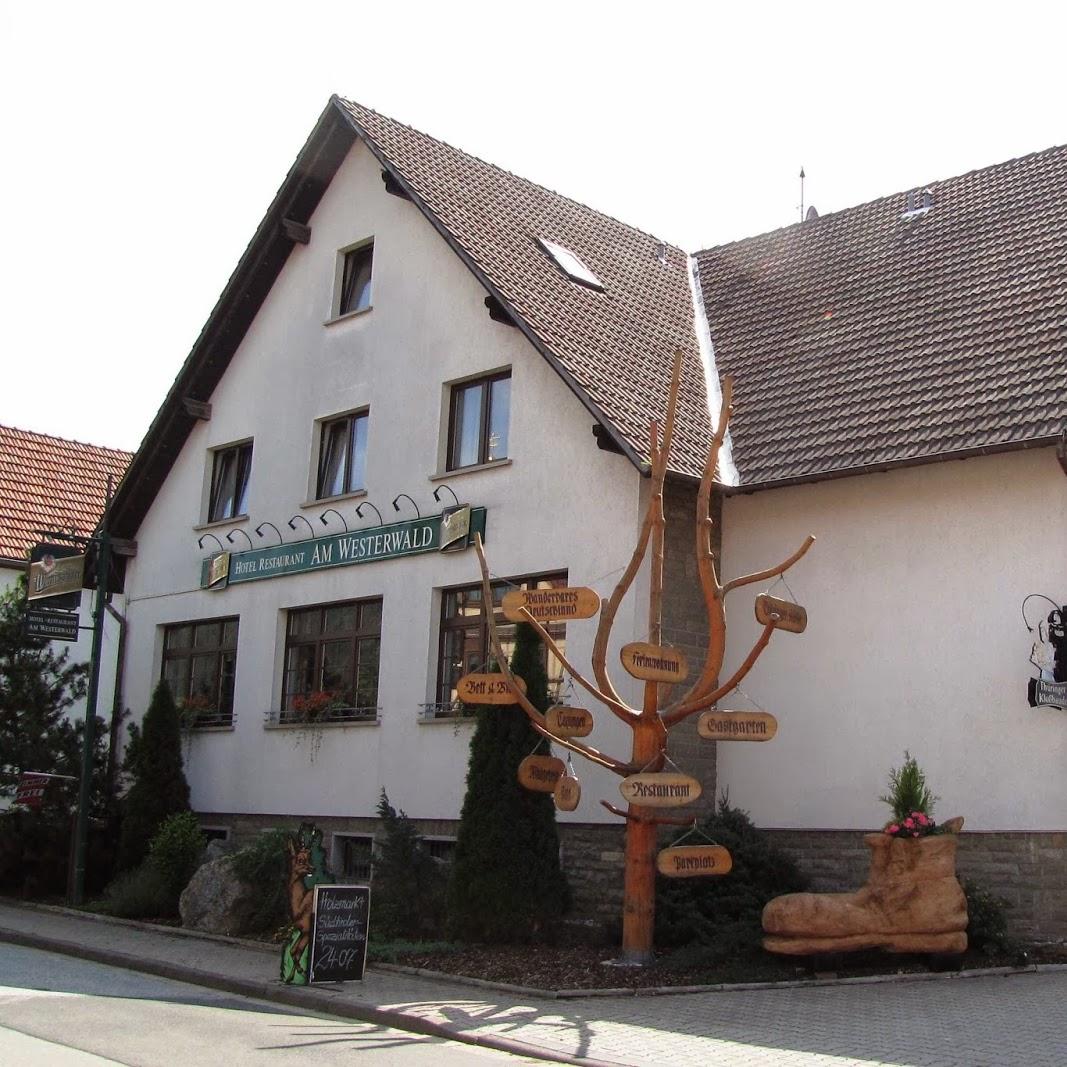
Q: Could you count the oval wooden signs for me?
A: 10